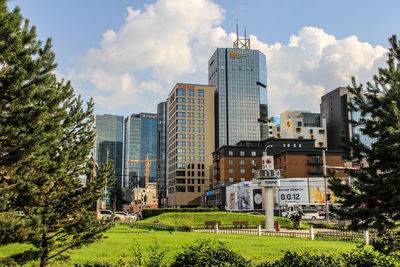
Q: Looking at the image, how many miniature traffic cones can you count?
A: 0